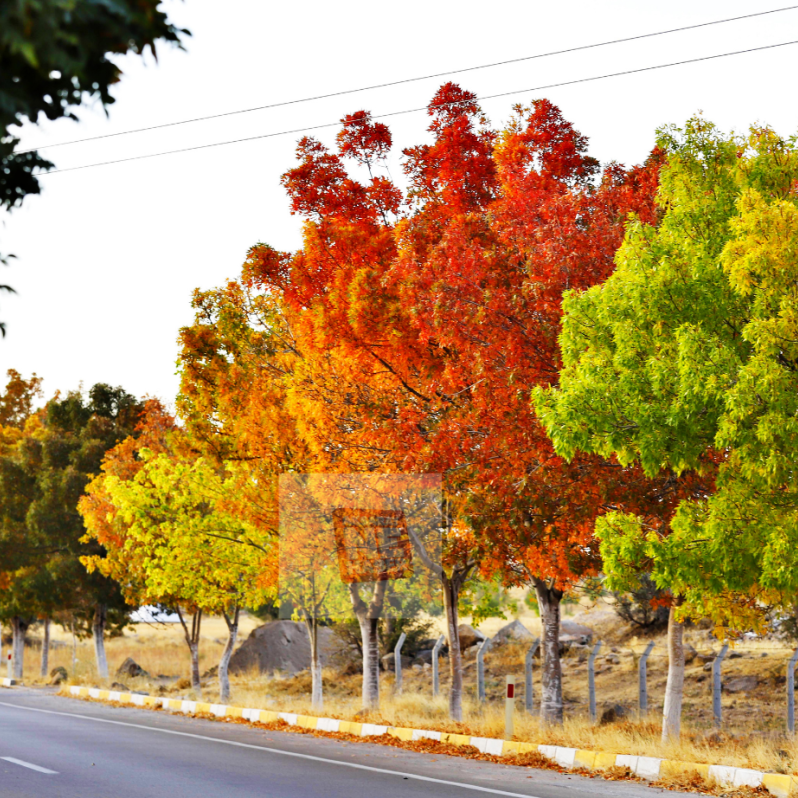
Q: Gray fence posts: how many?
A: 8